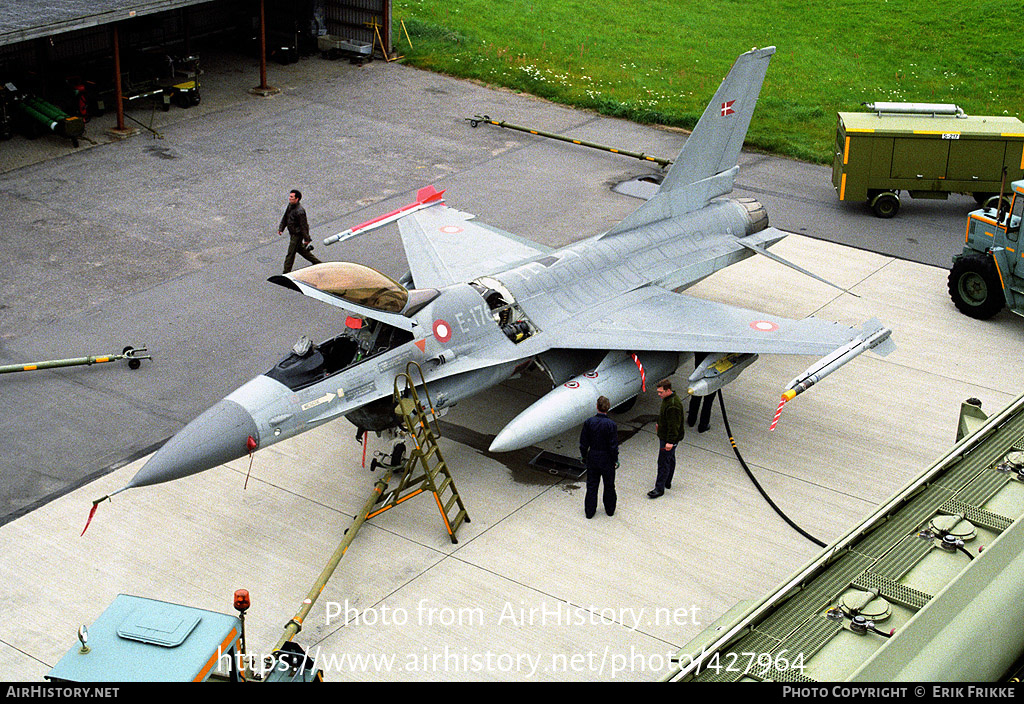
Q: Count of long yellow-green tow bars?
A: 3